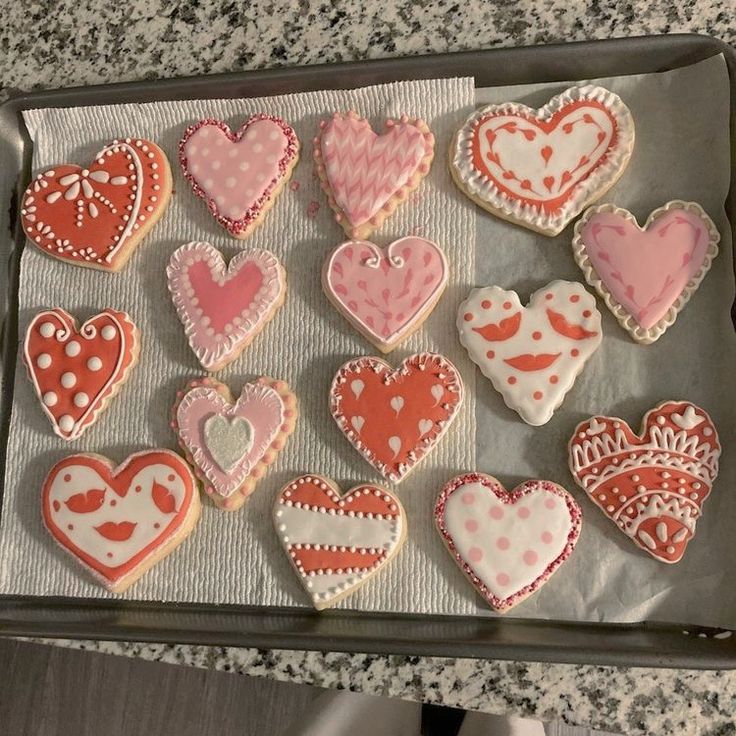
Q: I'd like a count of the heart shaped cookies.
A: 15